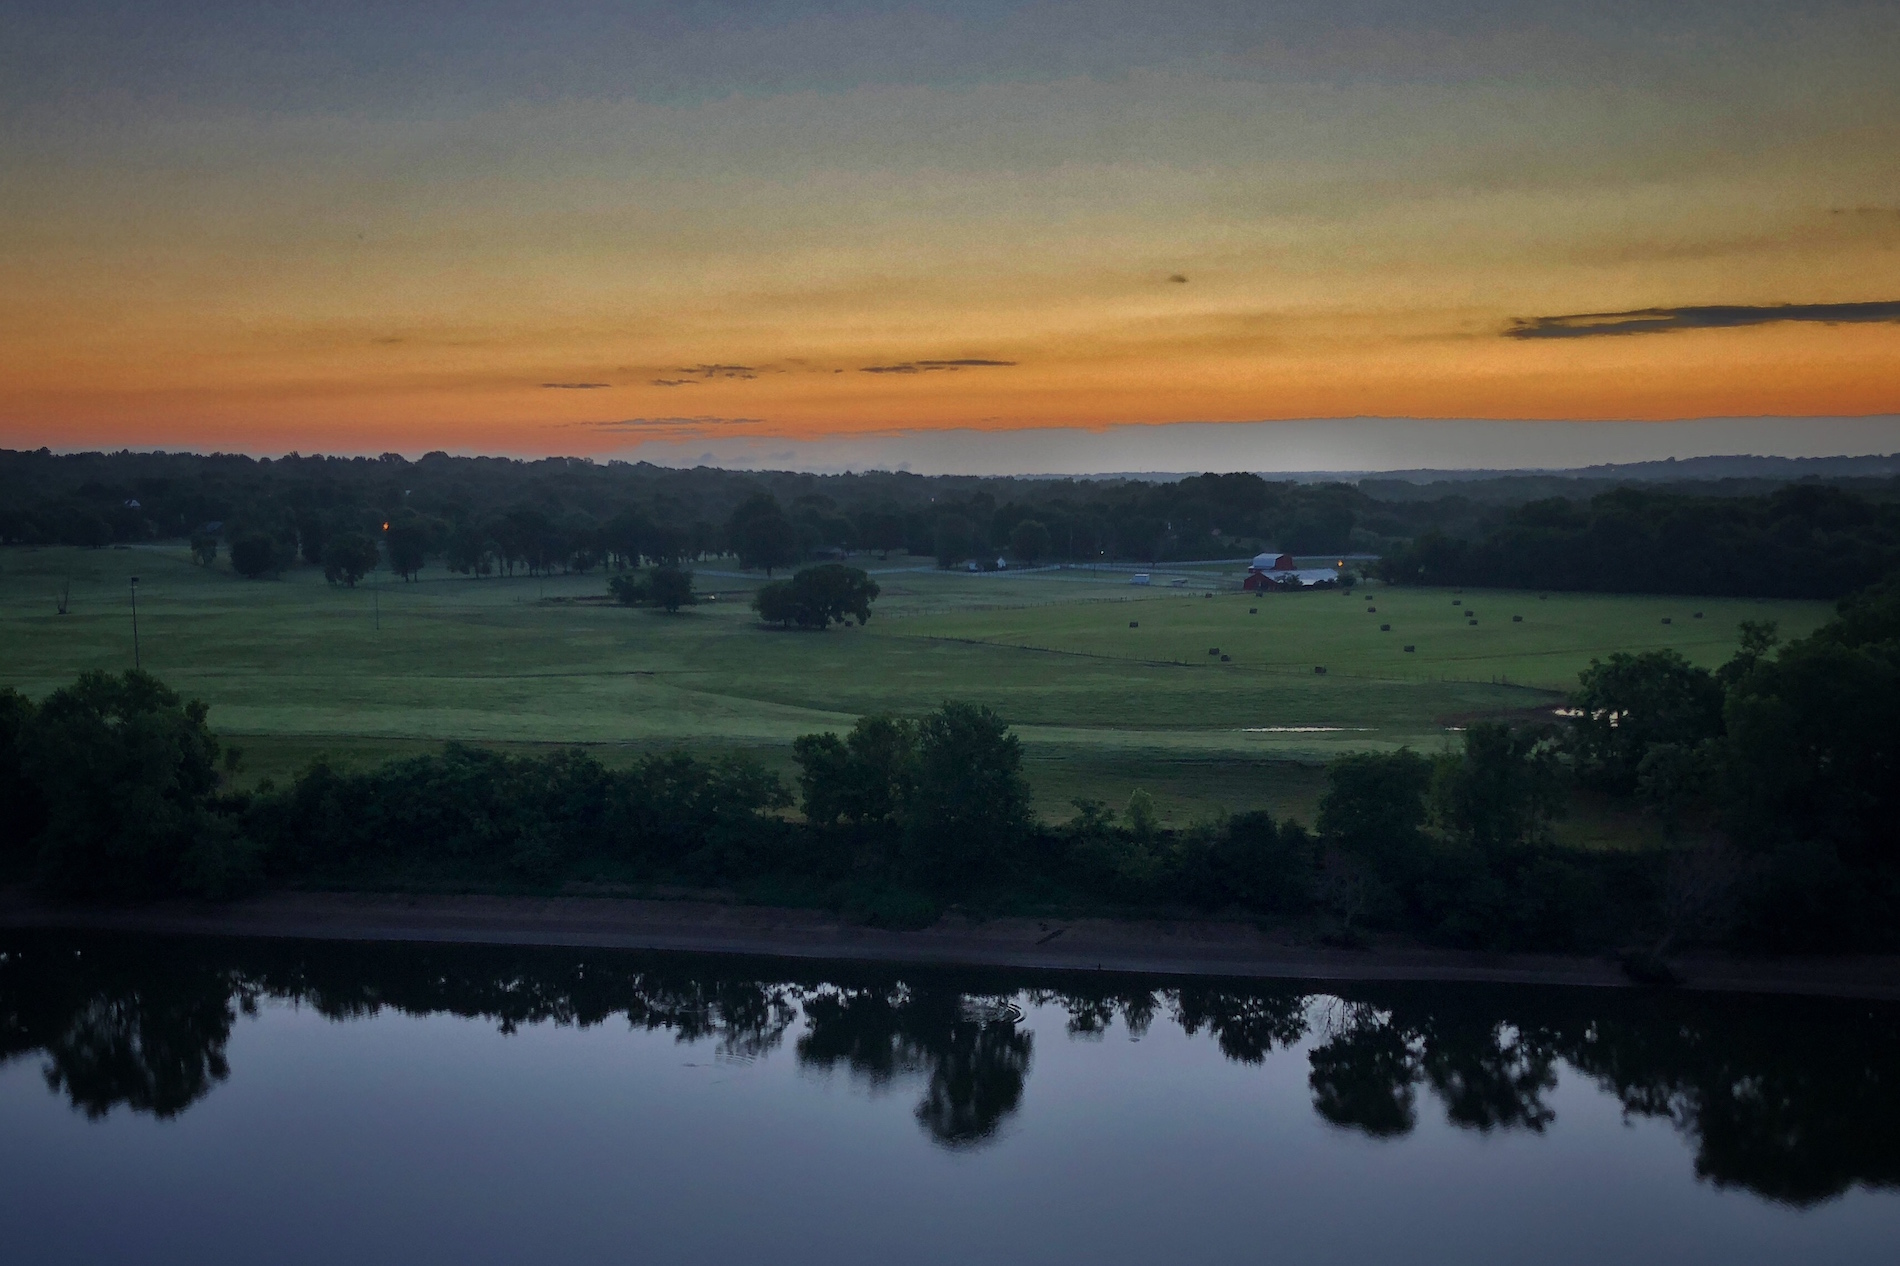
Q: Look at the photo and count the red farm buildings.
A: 2